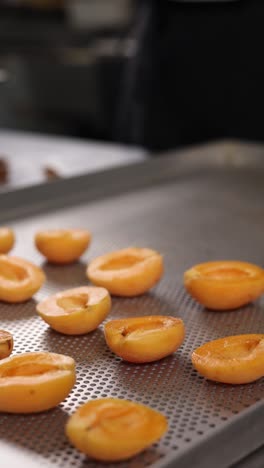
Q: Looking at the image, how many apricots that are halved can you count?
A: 11